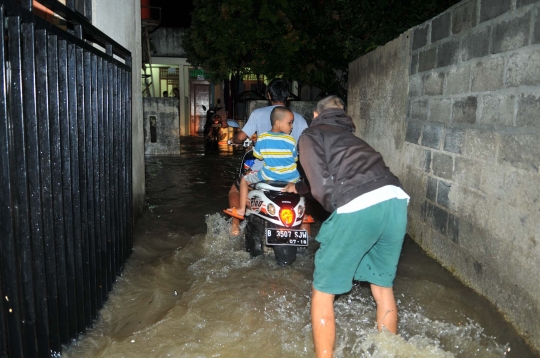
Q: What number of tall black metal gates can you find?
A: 1